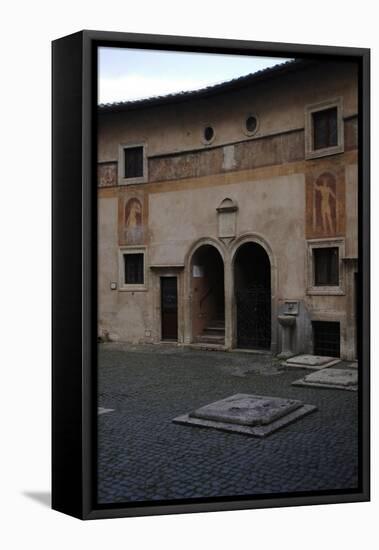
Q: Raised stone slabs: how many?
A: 3